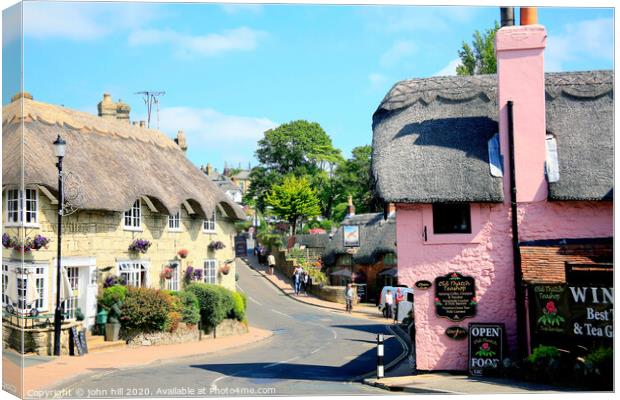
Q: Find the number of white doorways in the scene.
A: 1